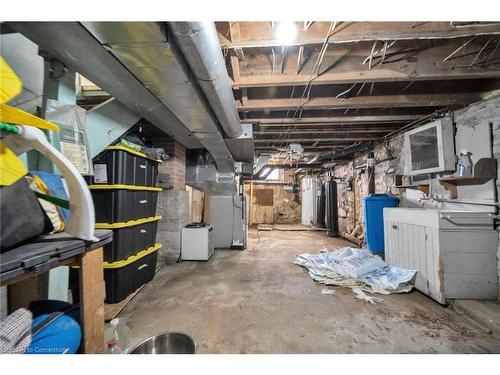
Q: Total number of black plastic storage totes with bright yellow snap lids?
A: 4